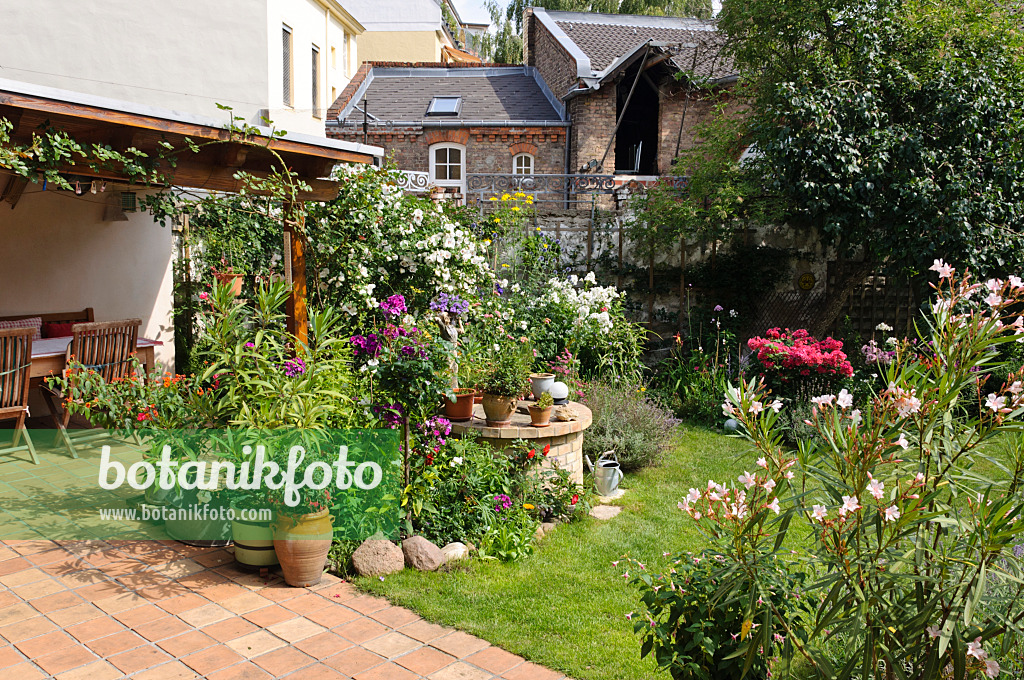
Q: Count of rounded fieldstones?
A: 3